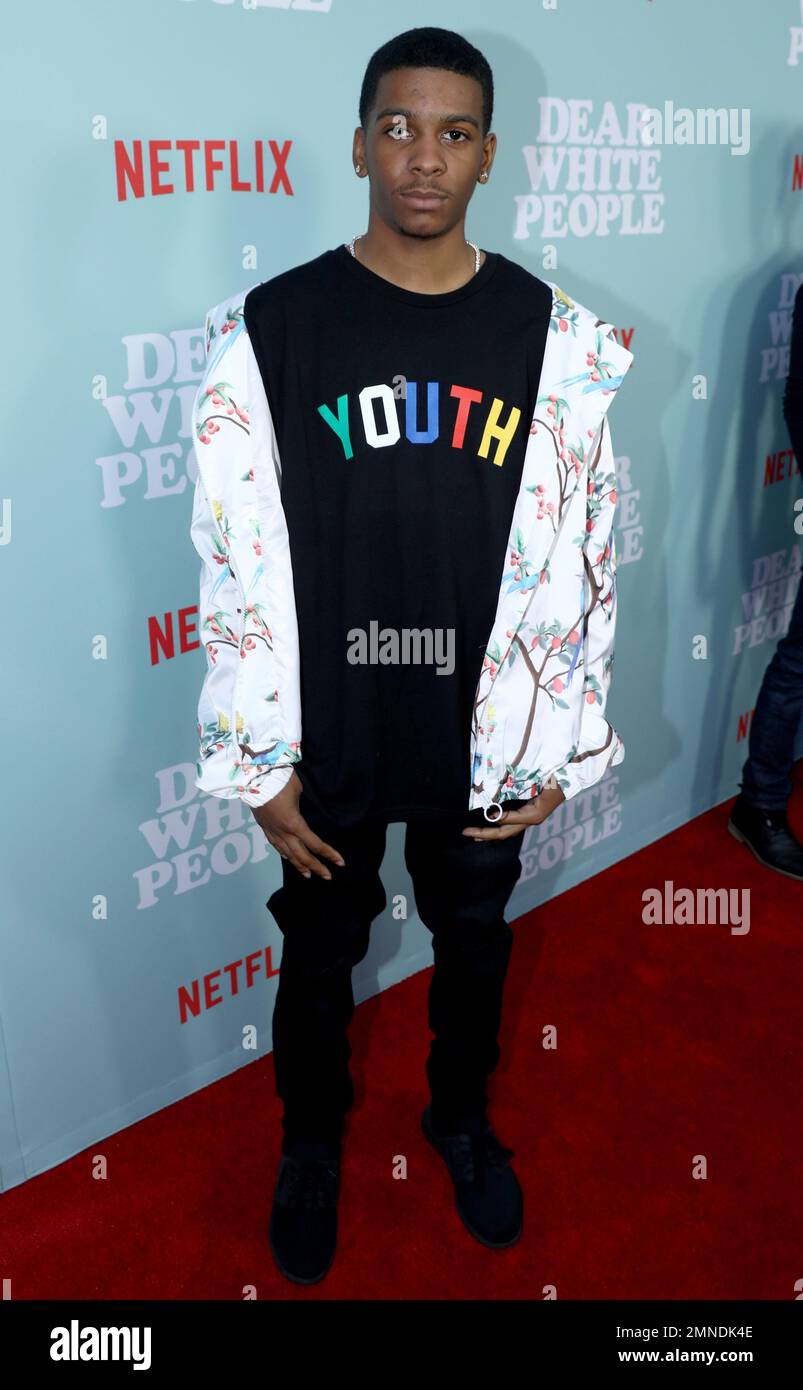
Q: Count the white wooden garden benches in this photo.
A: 0